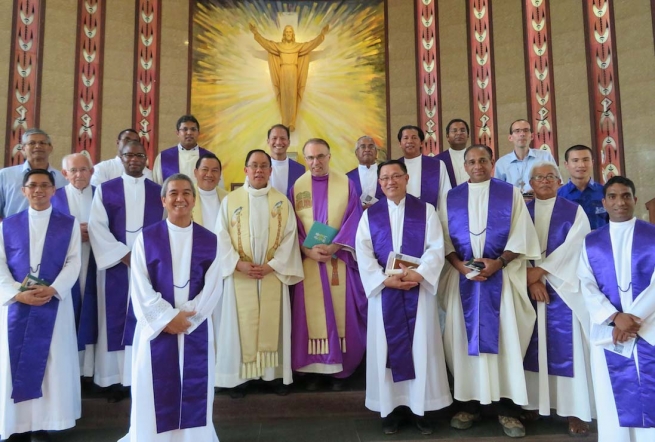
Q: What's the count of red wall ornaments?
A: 7